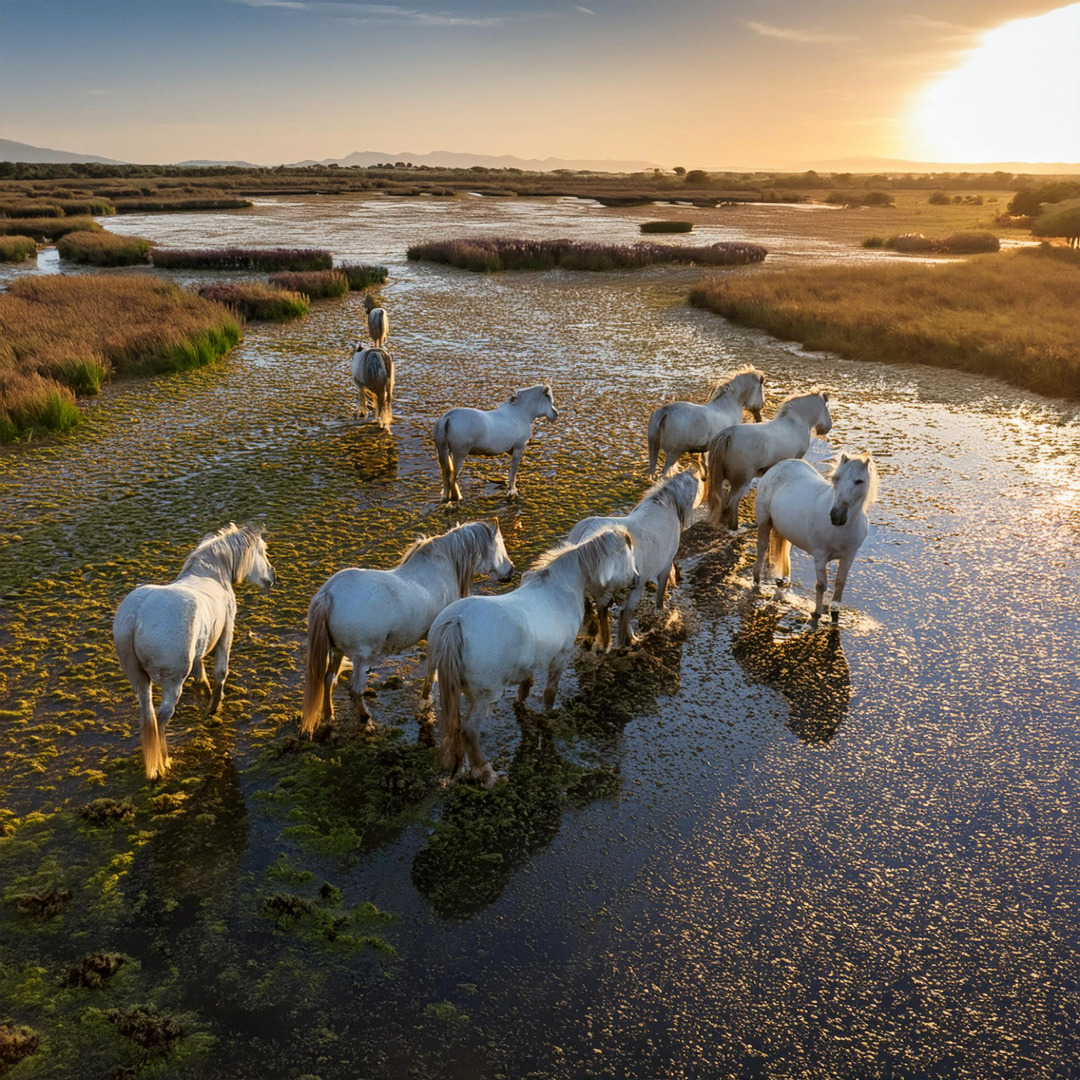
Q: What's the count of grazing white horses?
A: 10